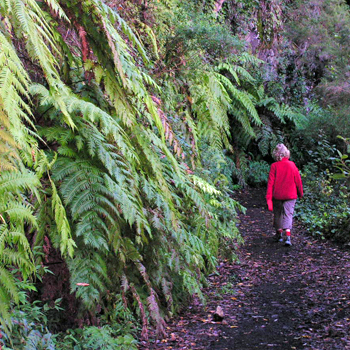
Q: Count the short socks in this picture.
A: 2